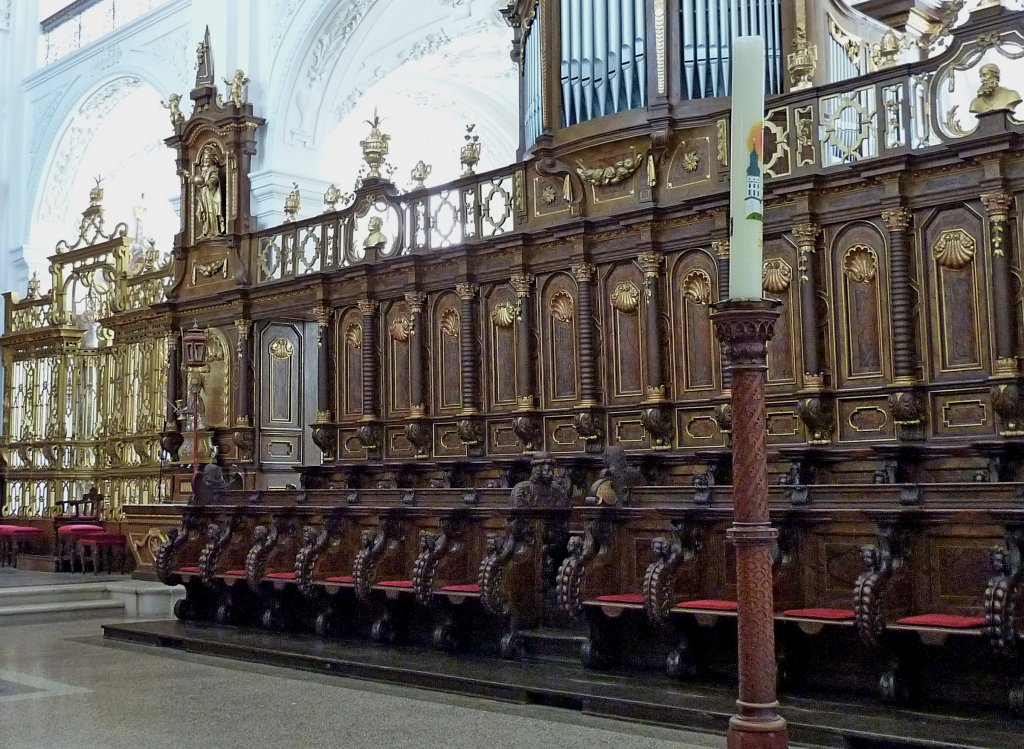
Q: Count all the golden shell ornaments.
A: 11